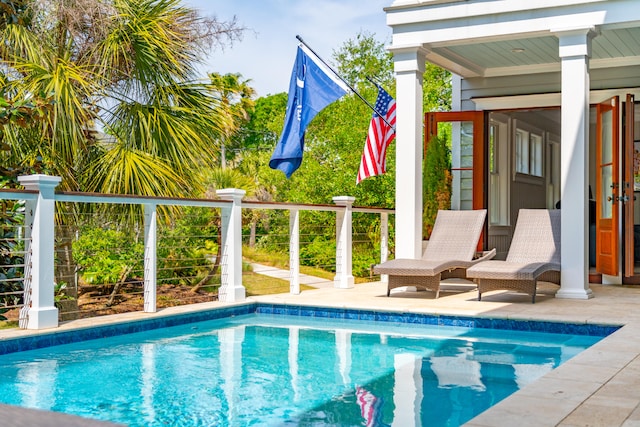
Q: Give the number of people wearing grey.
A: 0